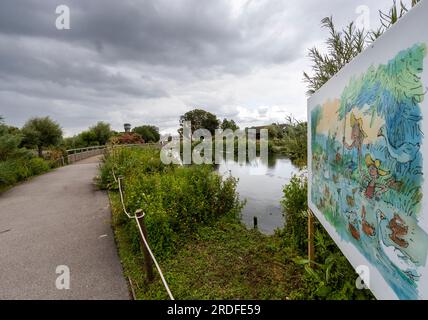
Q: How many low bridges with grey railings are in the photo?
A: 1